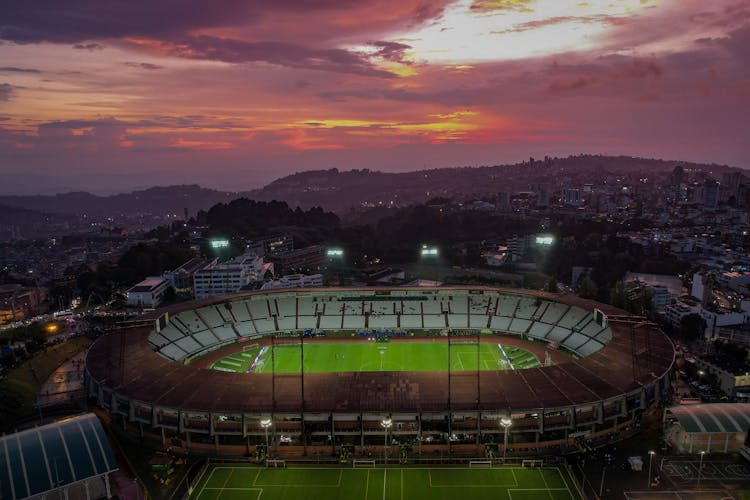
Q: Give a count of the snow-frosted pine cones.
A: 0